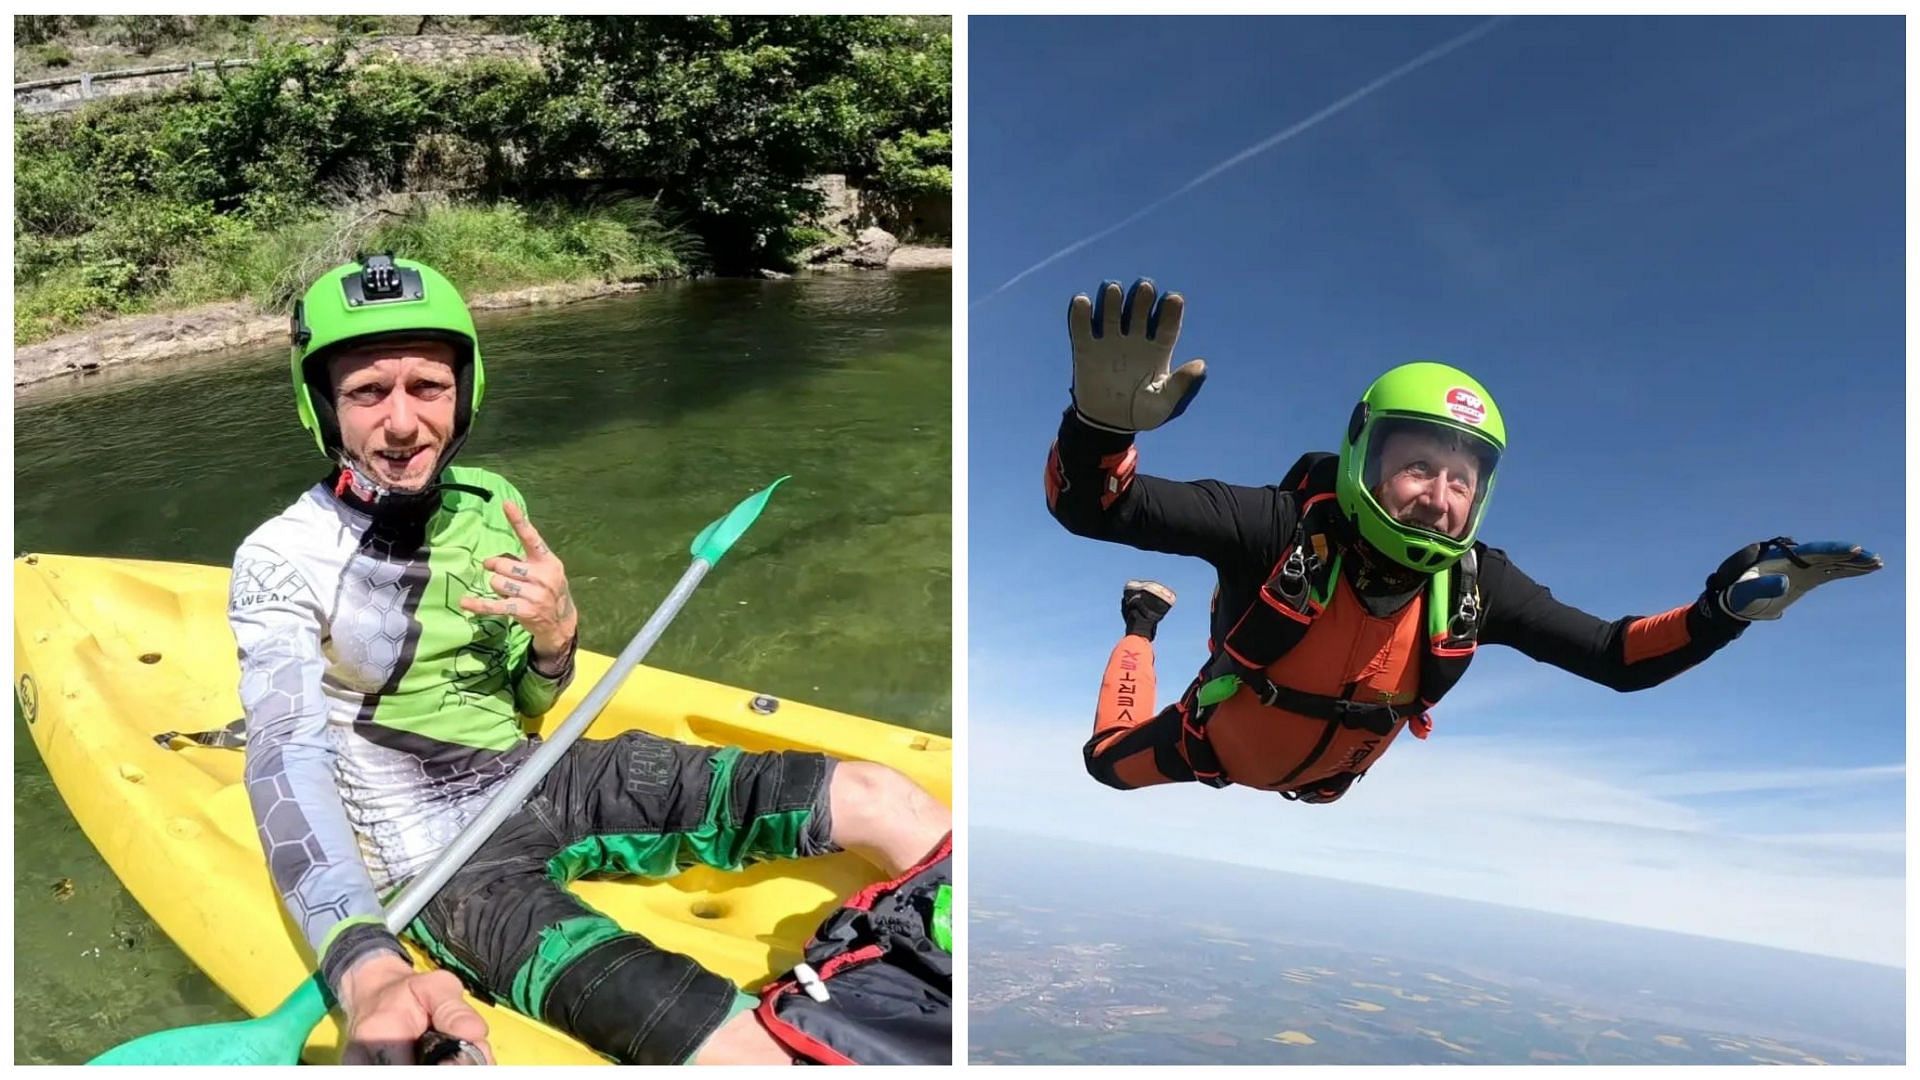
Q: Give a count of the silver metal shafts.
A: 1